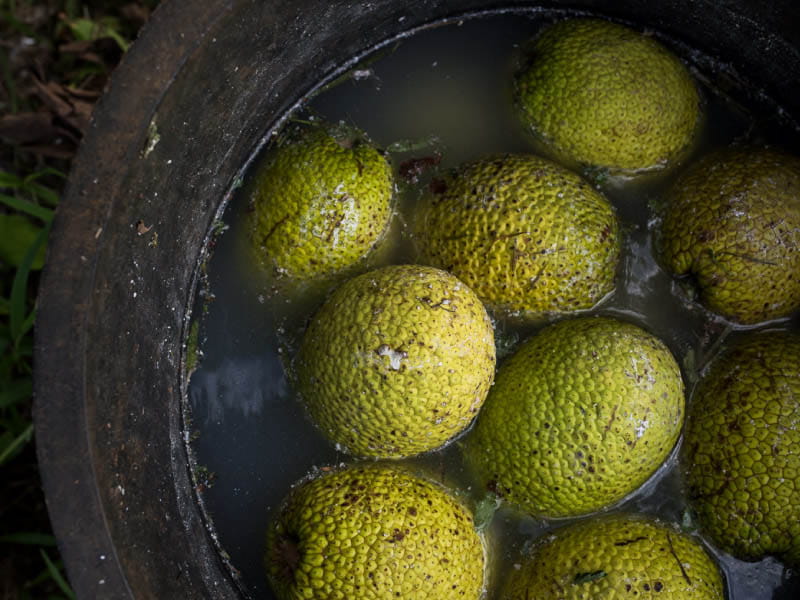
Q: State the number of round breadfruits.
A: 9